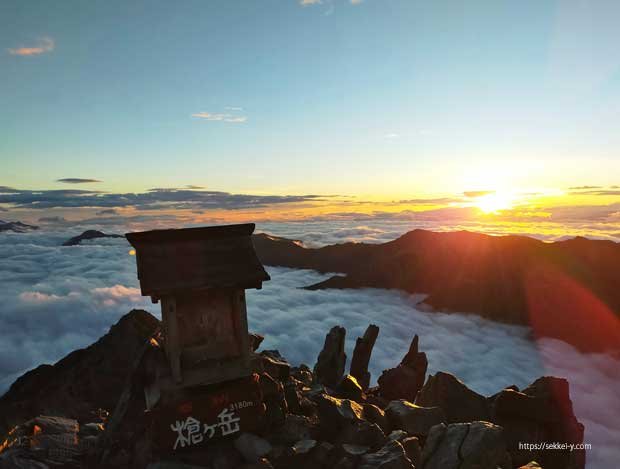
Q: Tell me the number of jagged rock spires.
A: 3